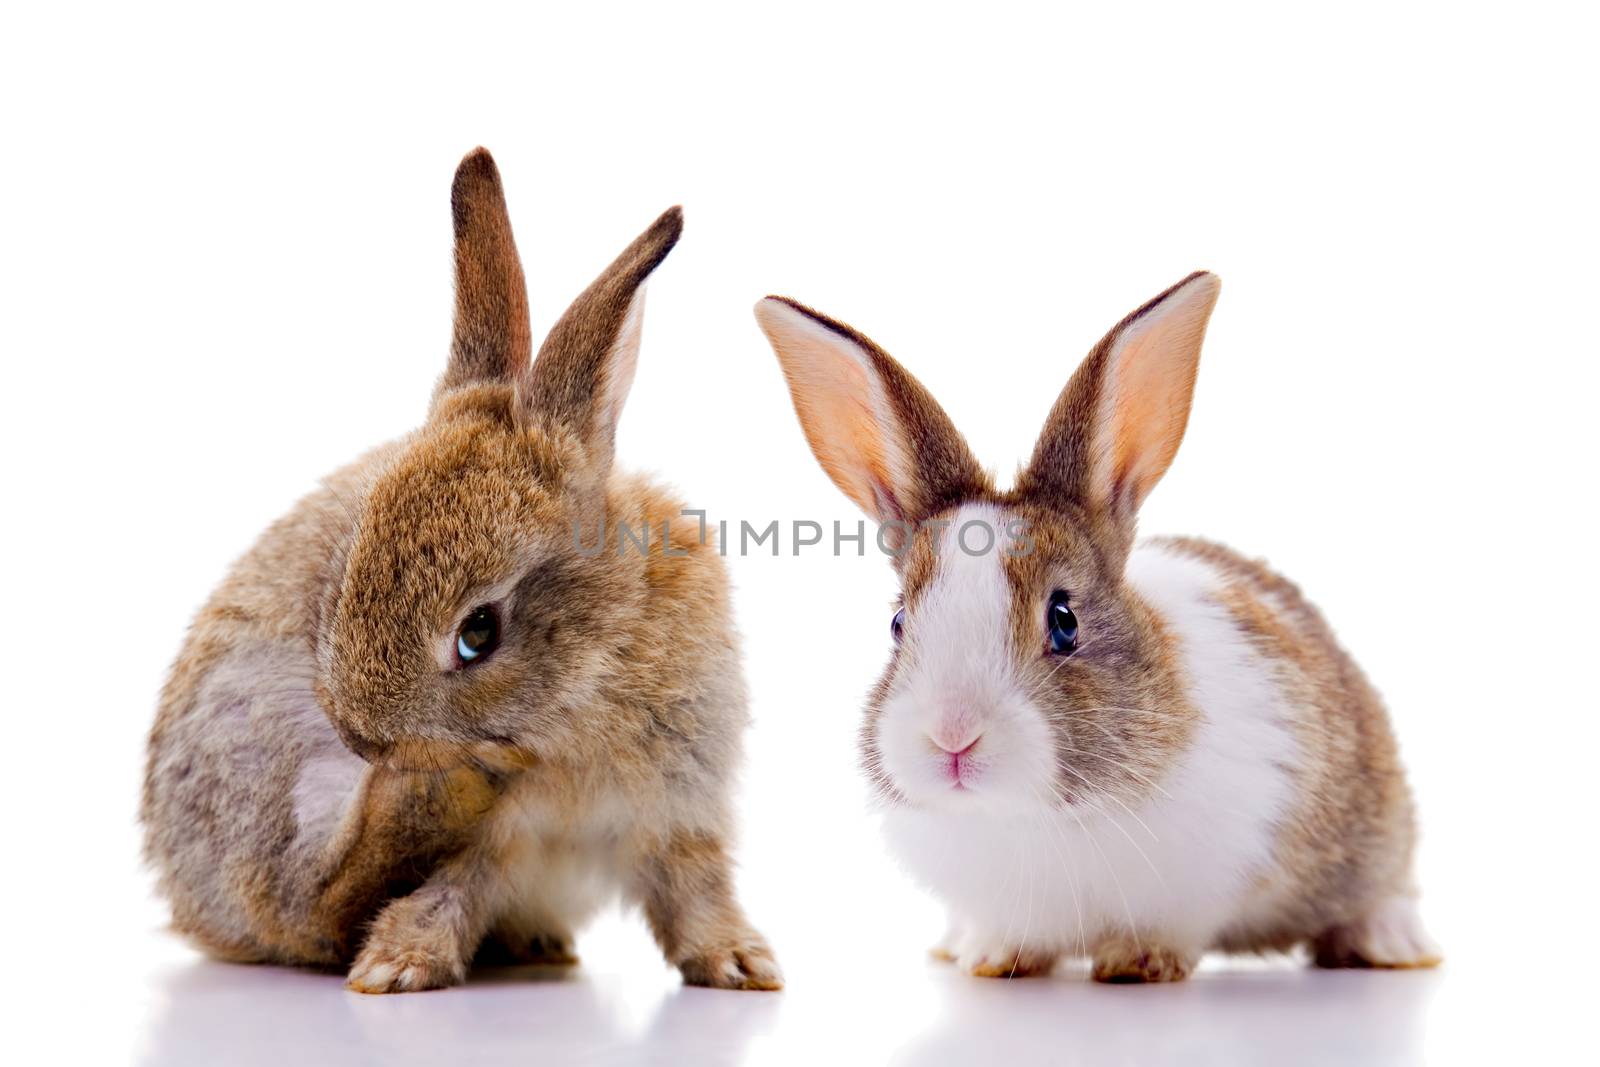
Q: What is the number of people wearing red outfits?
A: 0